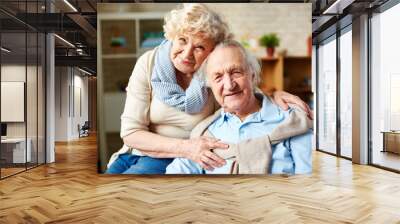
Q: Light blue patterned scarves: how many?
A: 1